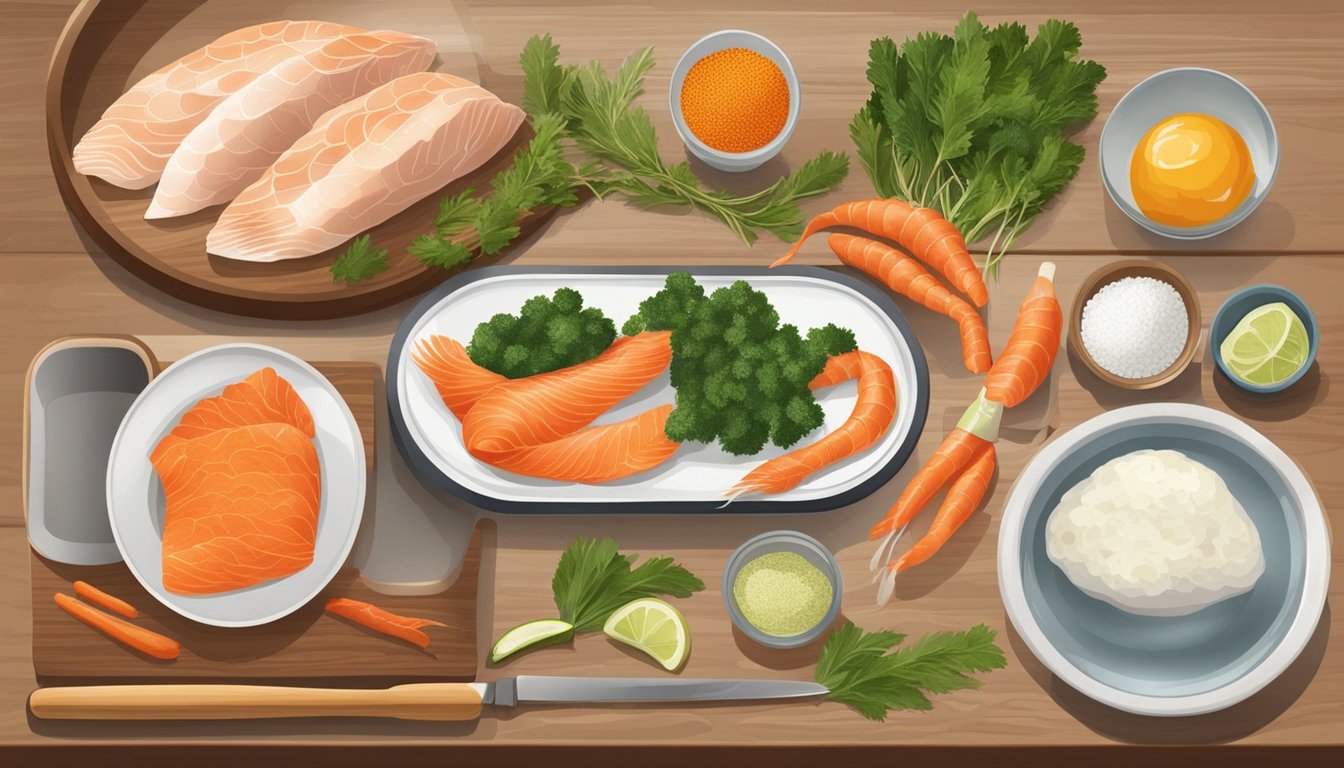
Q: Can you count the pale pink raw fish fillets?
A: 3